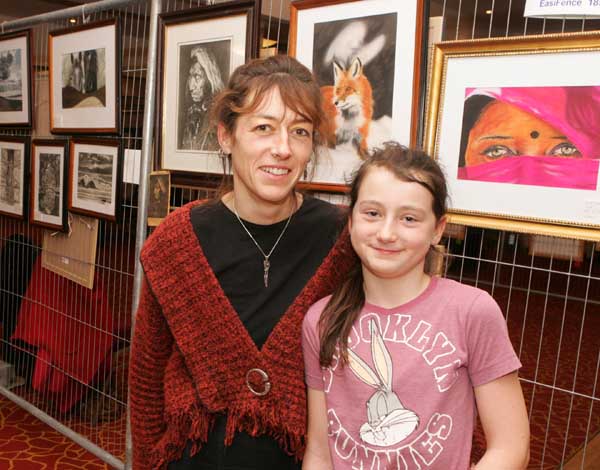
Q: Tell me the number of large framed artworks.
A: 3